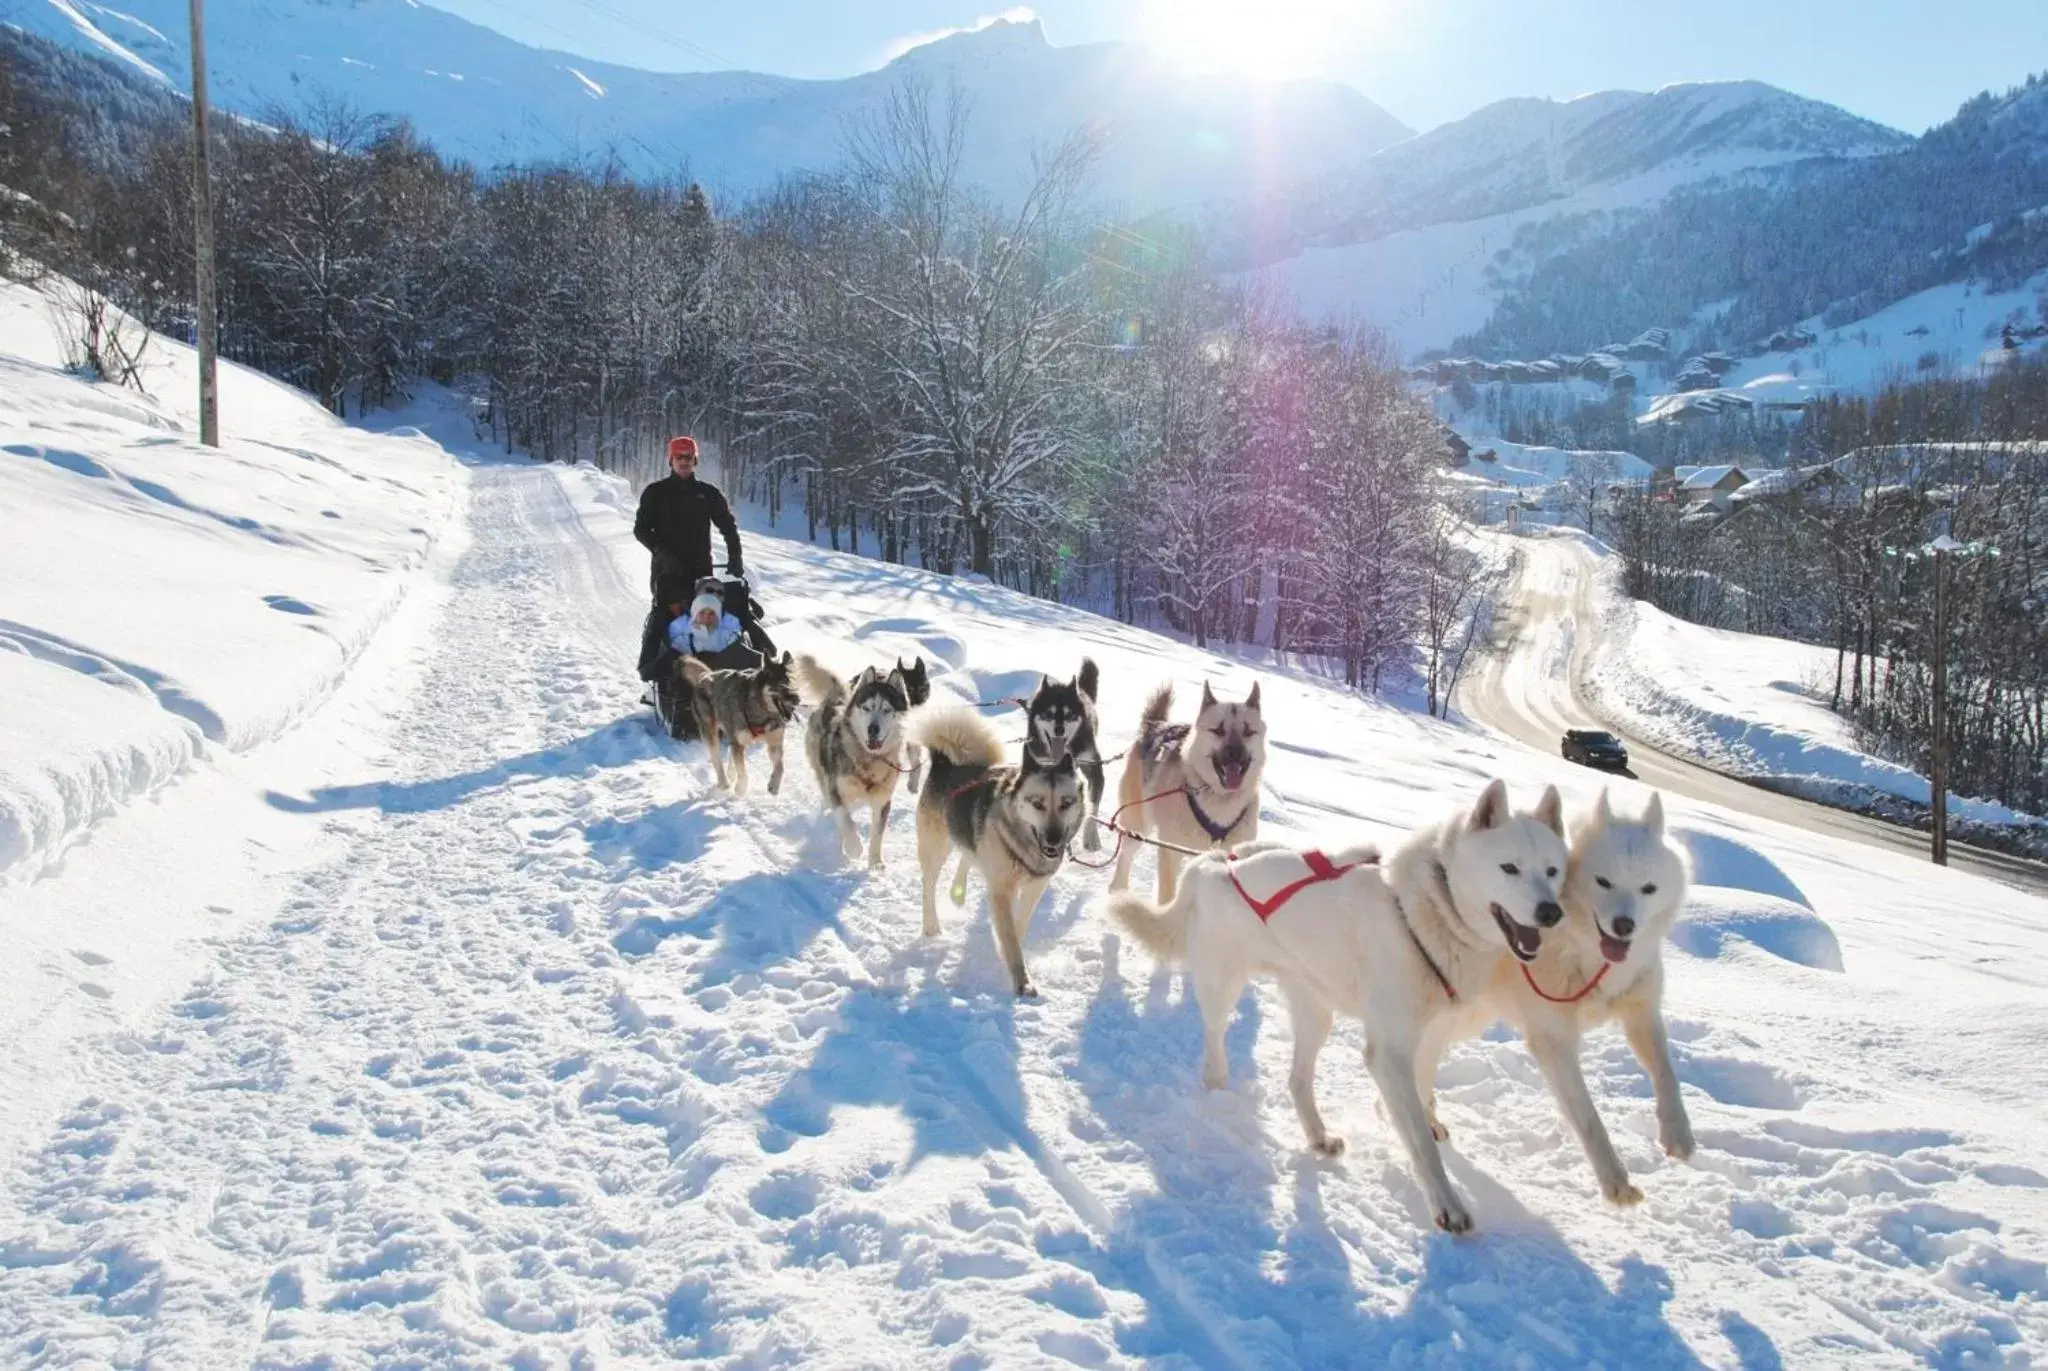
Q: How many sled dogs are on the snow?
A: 8